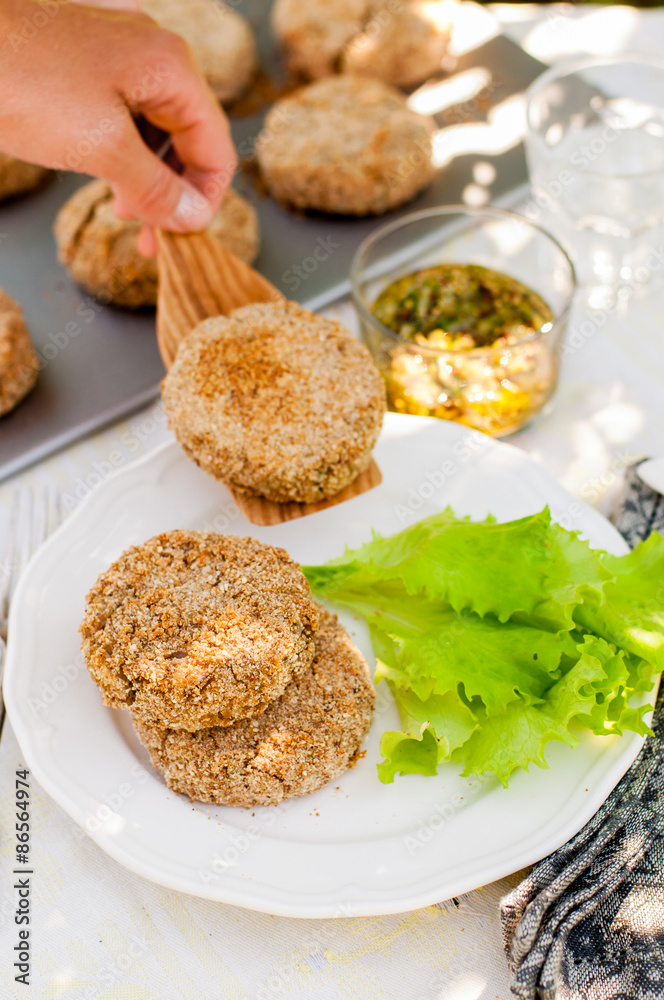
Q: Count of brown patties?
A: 9